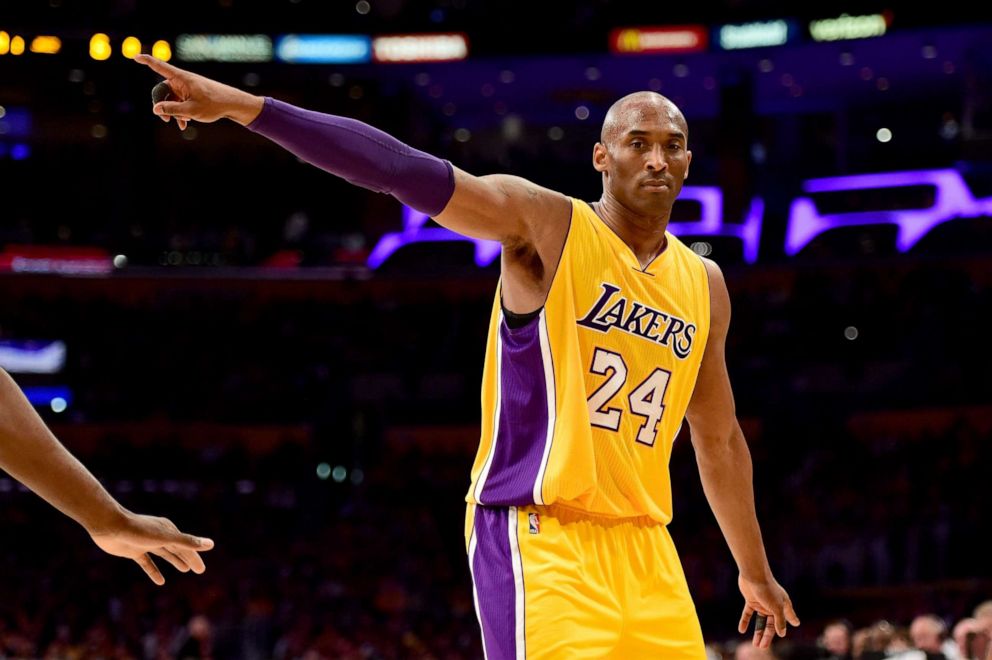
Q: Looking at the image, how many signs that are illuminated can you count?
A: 6